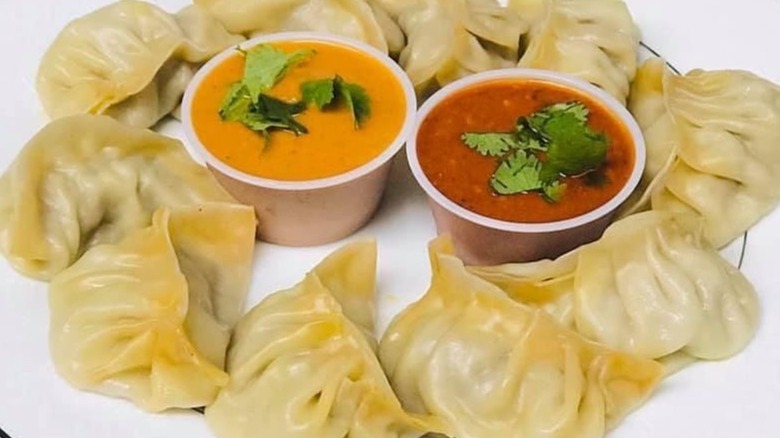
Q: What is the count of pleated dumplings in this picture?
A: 10